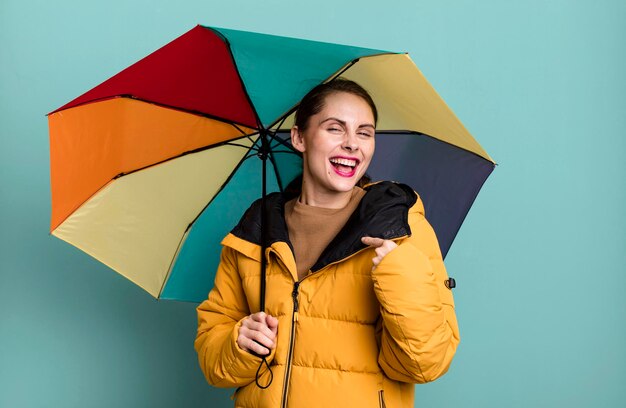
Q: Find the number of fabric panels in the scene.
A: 8